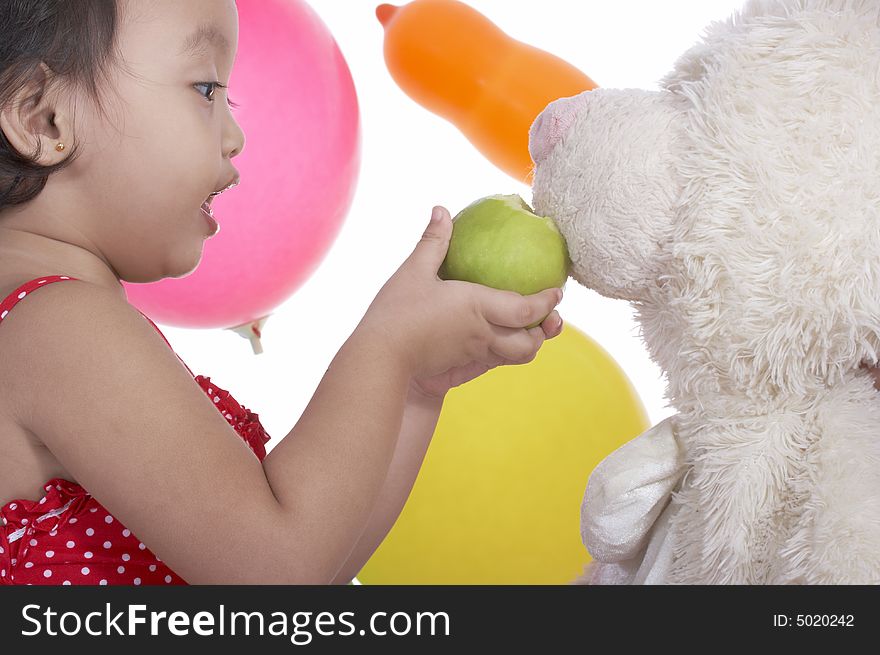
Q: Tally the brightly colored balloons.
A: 3